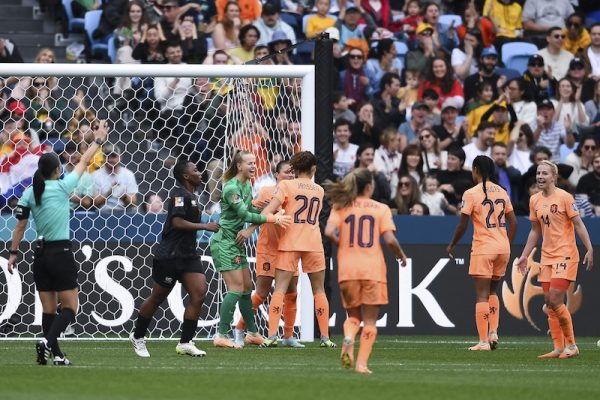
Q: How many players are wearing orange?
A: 5